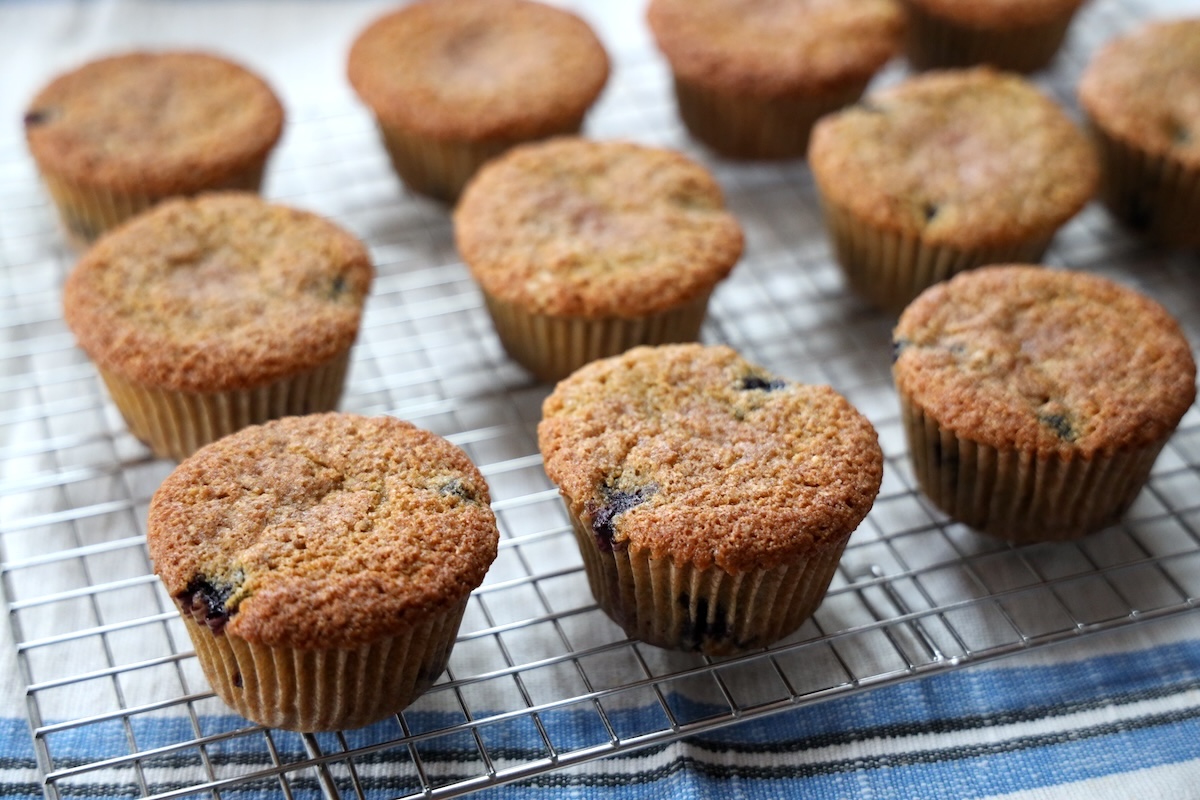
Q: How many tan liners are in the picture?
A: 11